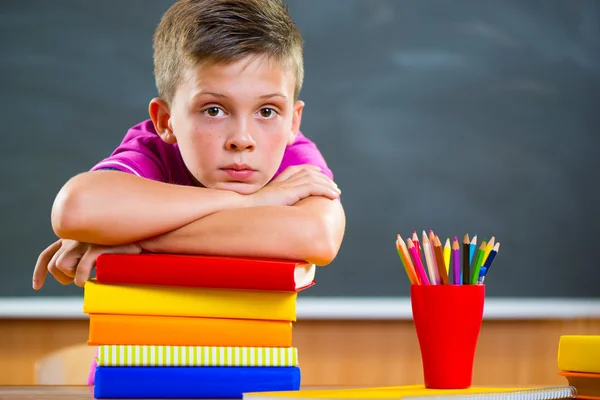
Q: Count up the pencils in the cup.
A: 14